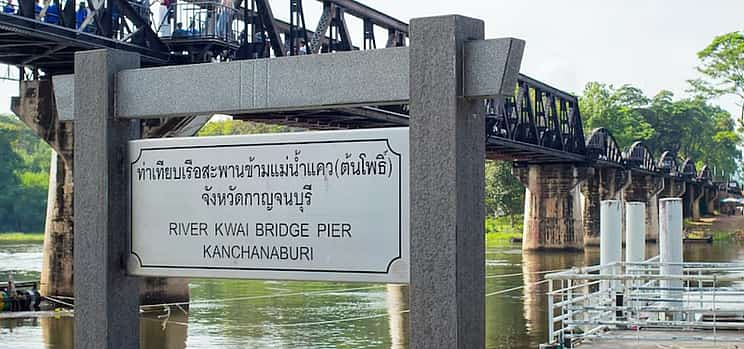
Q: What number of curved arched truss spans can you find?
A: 5